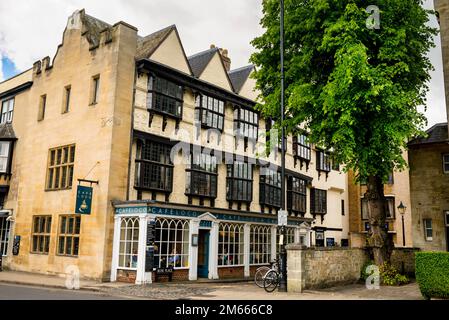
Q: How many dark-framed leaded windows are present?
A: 12